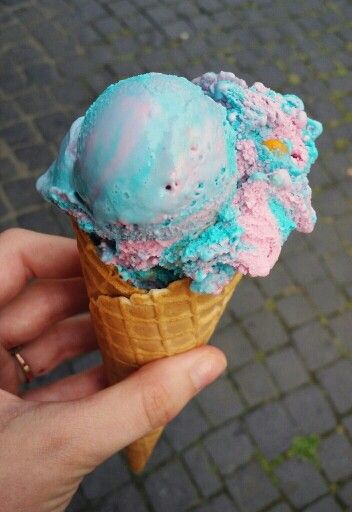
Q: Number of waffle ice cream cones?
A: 1